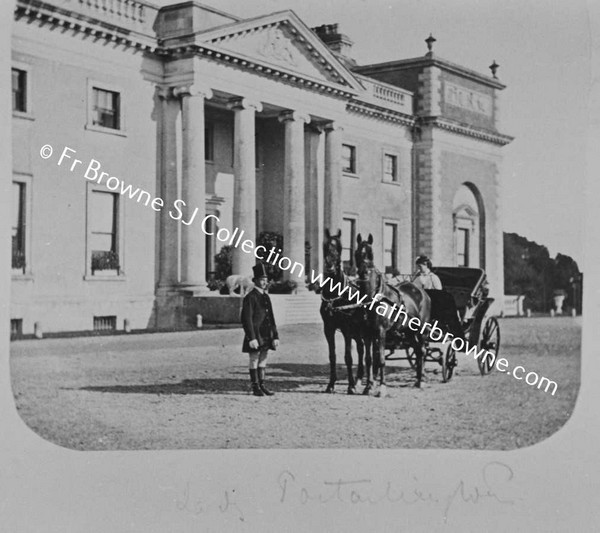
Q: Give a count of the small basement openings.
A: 2